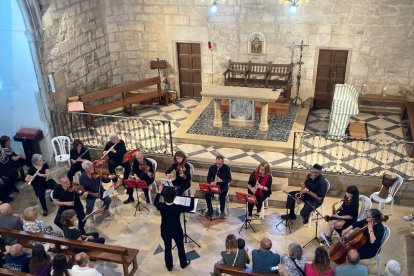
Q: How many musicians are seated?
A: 12